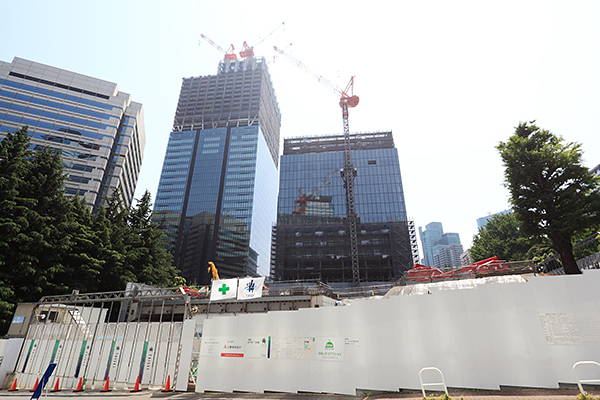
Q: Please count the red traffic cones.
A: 7